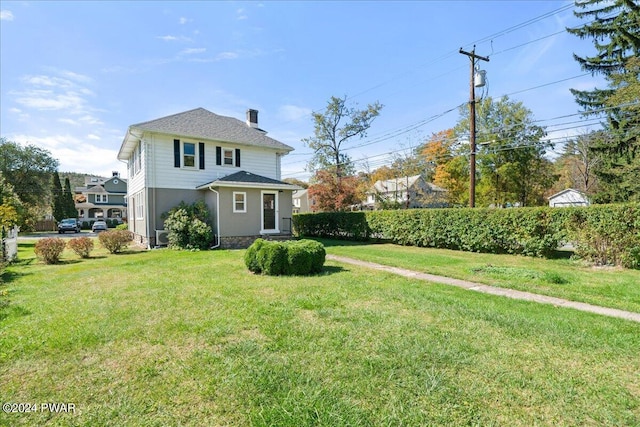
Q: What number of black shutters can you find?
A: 4